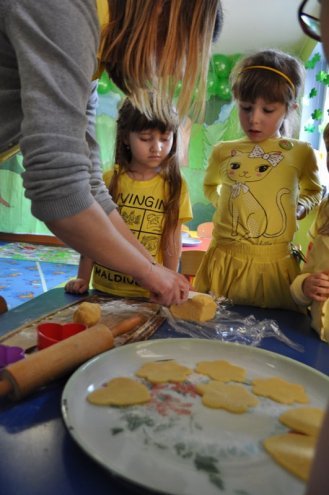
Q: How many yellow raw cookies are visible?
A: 7